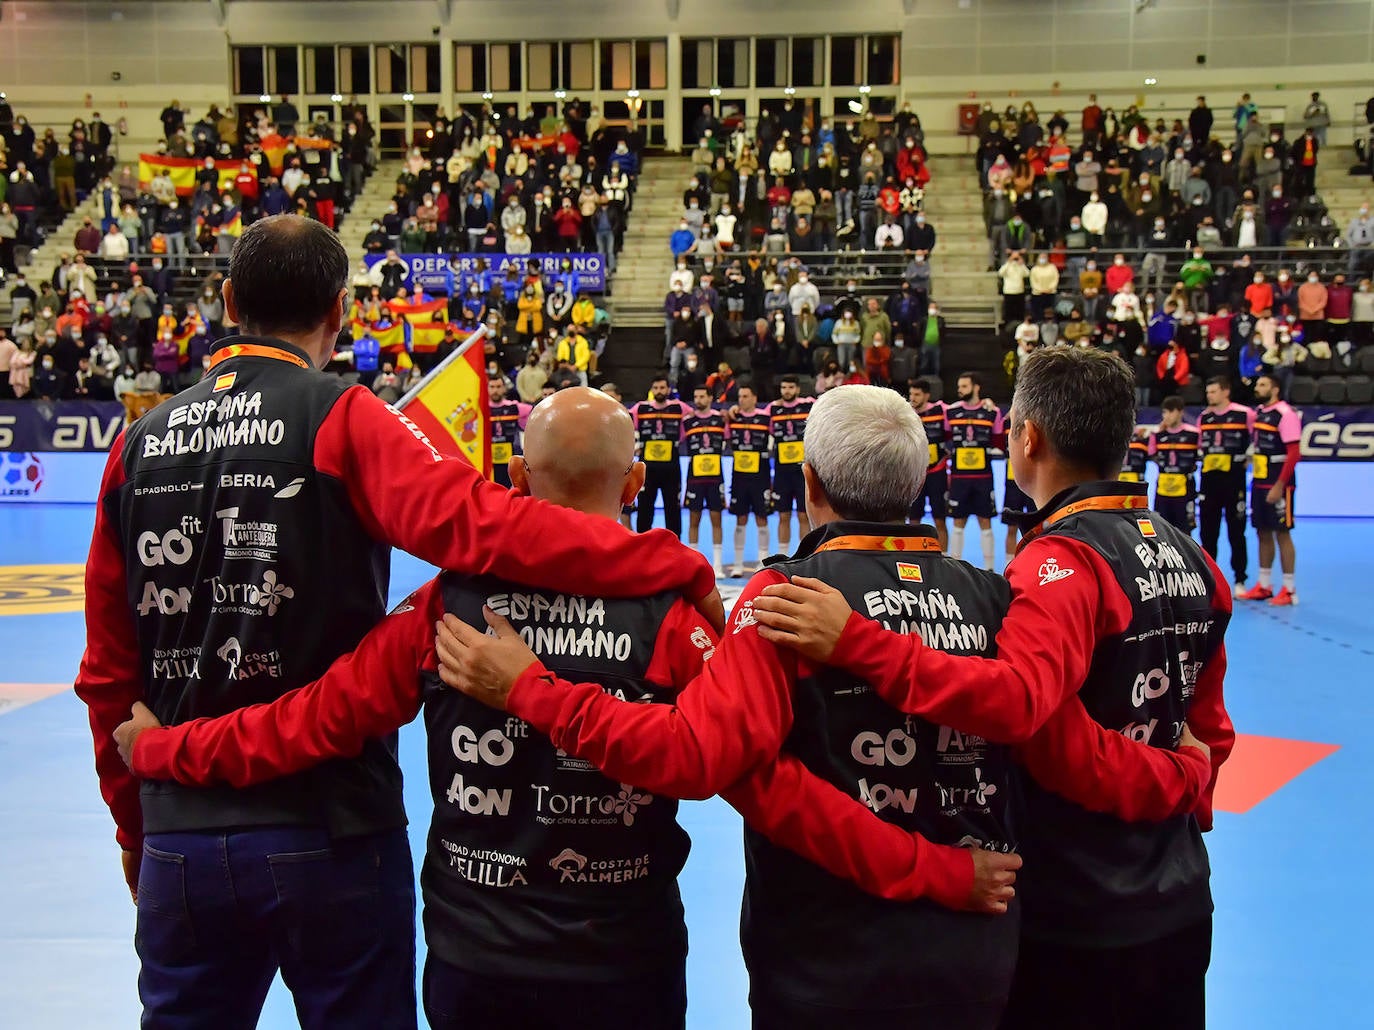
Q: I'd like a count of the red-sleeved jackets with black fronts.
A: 4